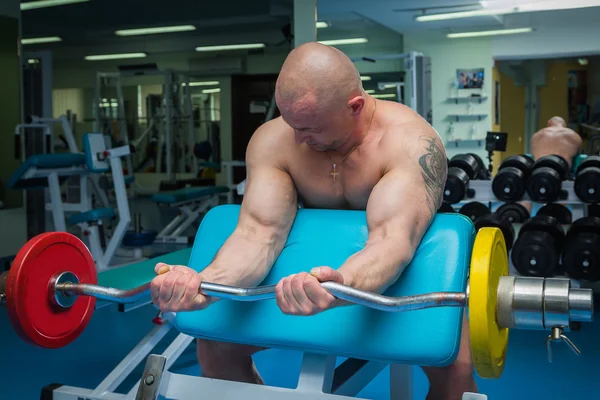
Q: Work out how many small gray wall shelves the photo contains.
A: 3